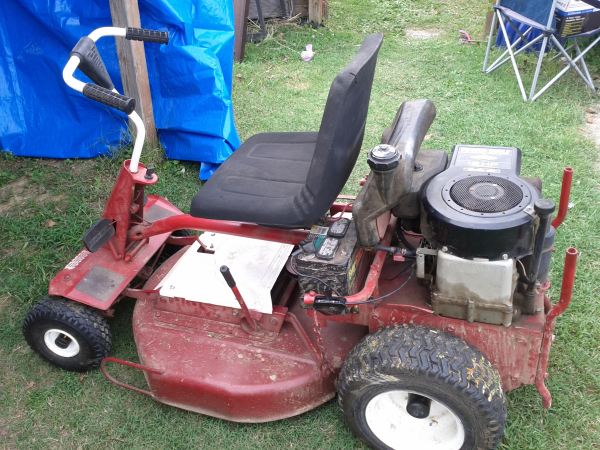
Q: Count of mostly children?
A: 0